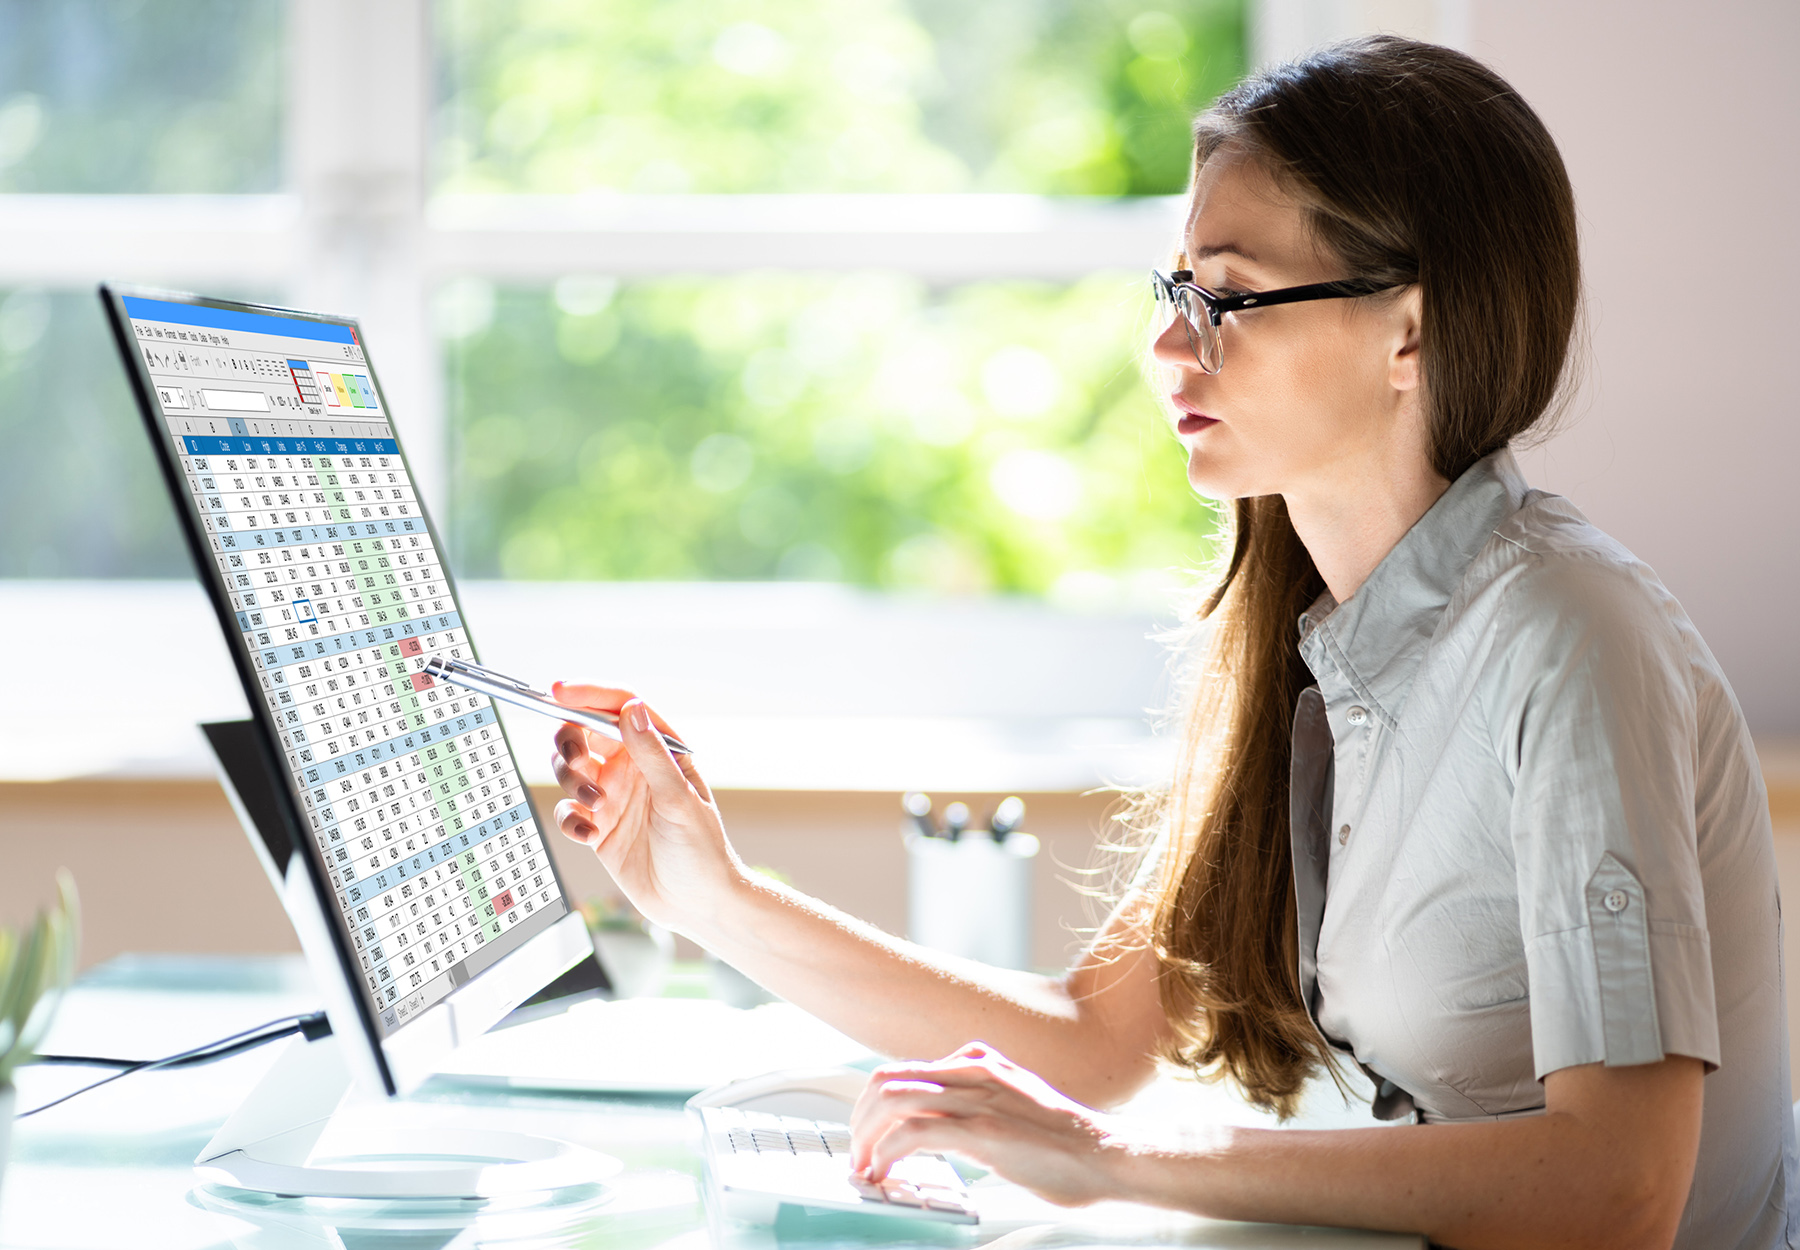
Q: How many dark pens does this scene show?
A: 3